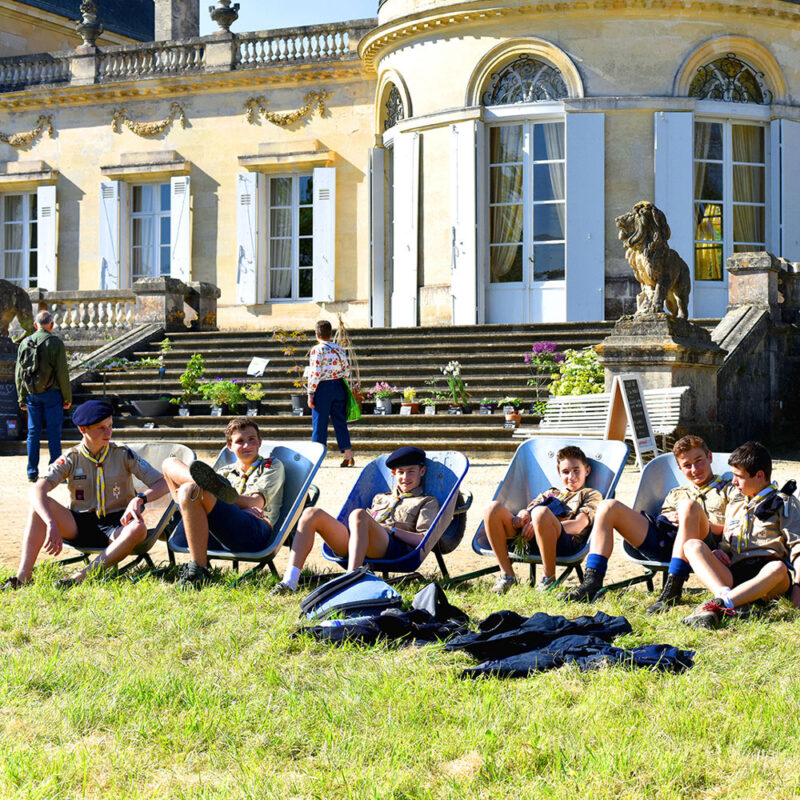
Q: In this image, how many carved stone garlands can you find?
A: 3